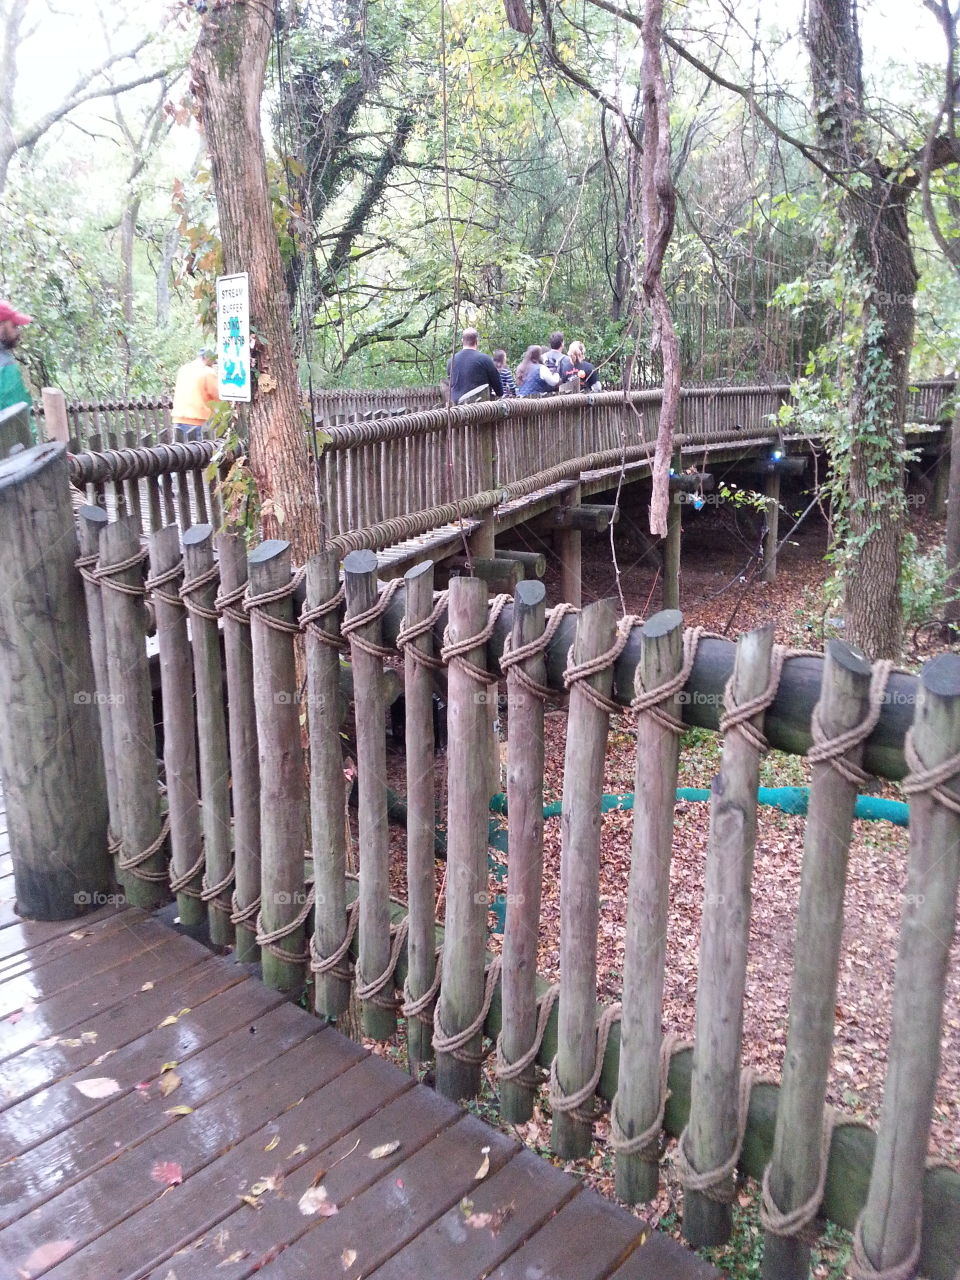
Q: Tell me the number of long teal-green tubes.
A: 1